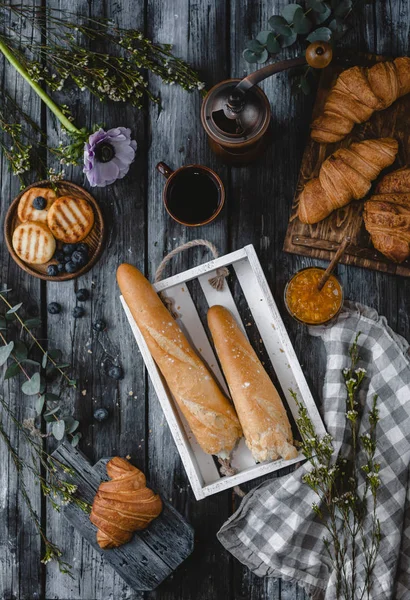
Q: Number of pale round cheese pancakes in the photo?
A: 3